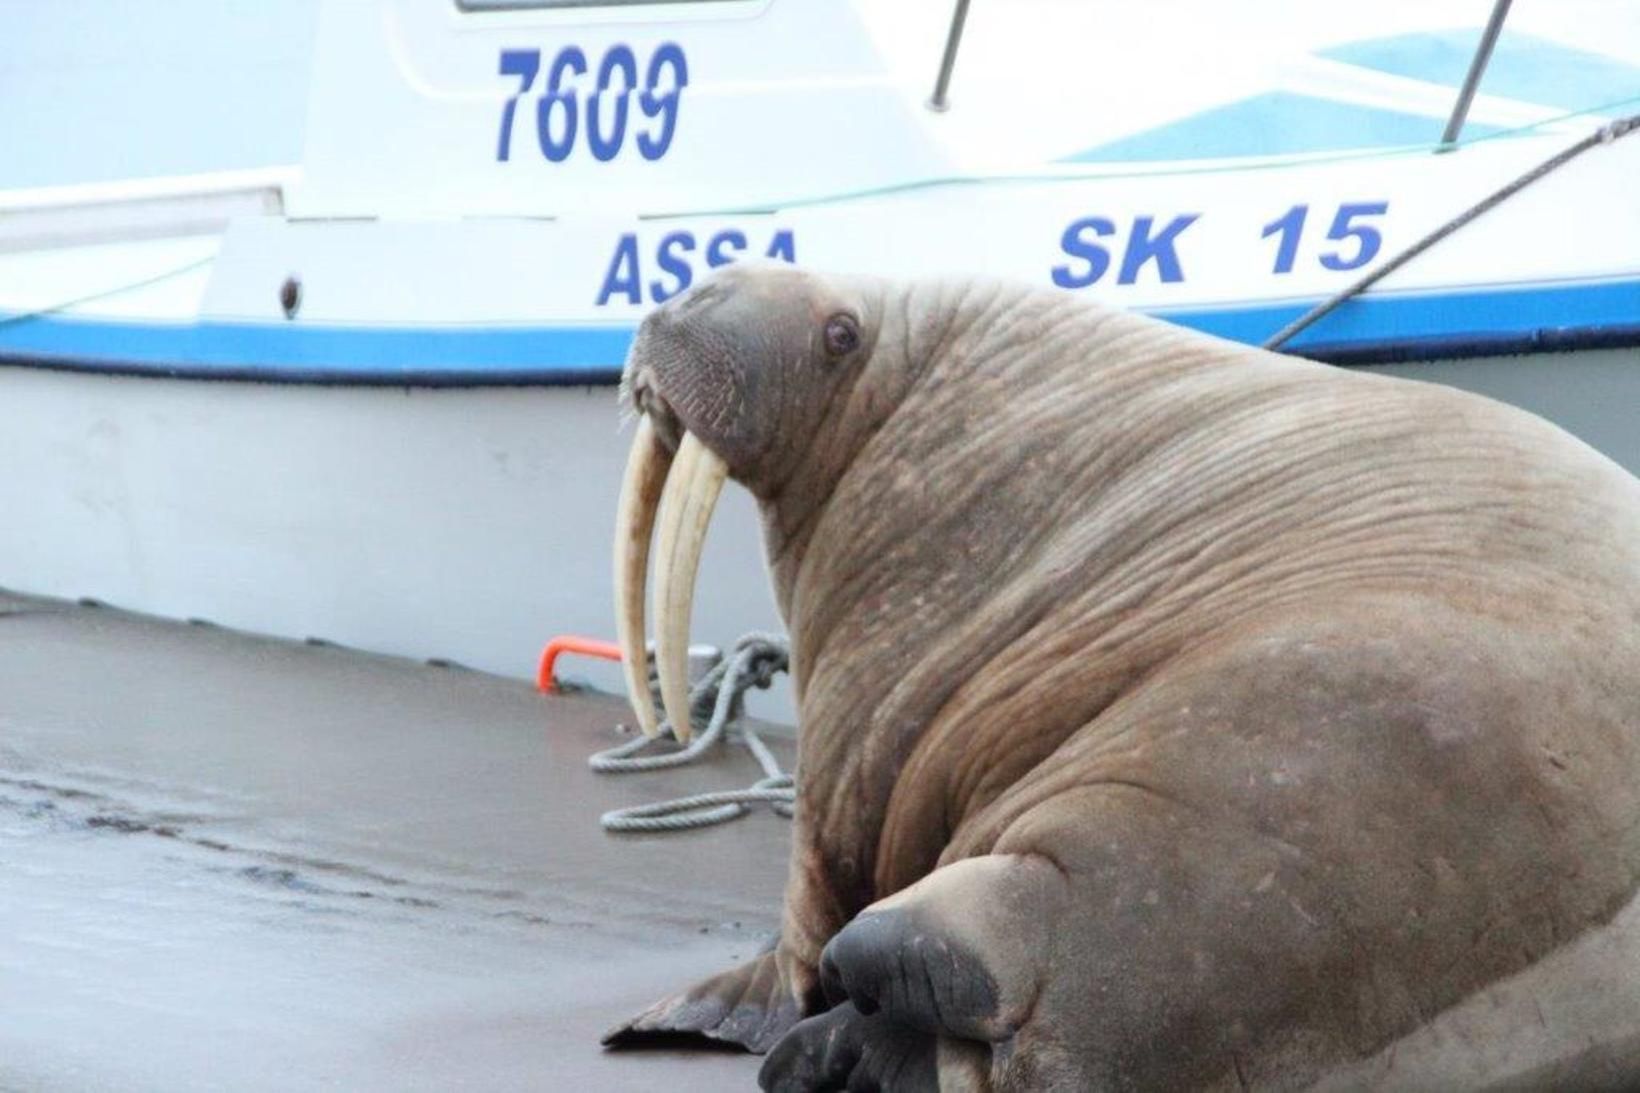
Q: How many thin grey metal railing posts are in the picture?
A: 2